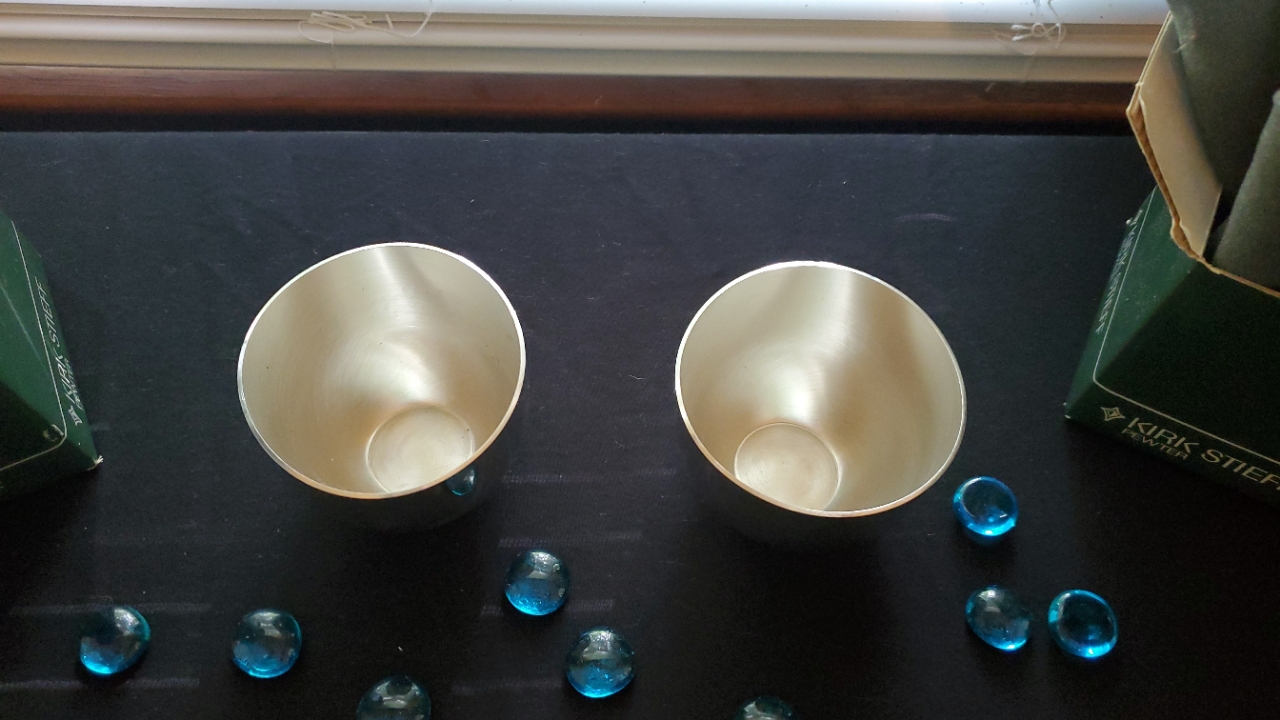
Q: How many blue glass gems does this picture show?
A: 9